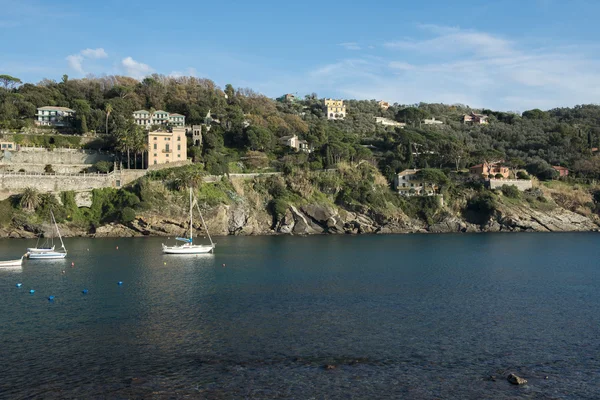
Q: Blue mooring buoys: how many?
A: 5